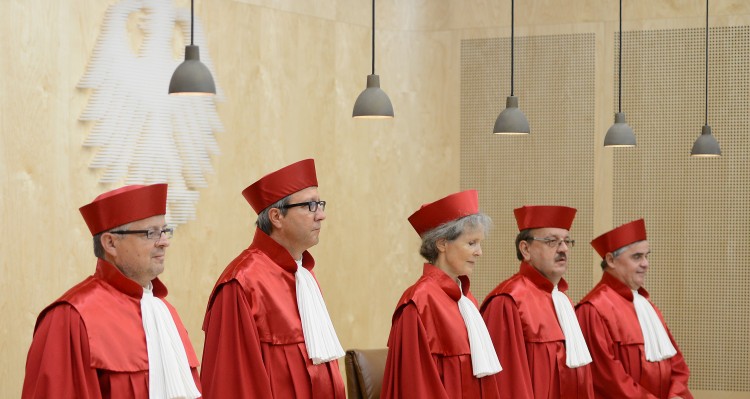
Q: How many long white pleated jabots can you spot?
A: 5